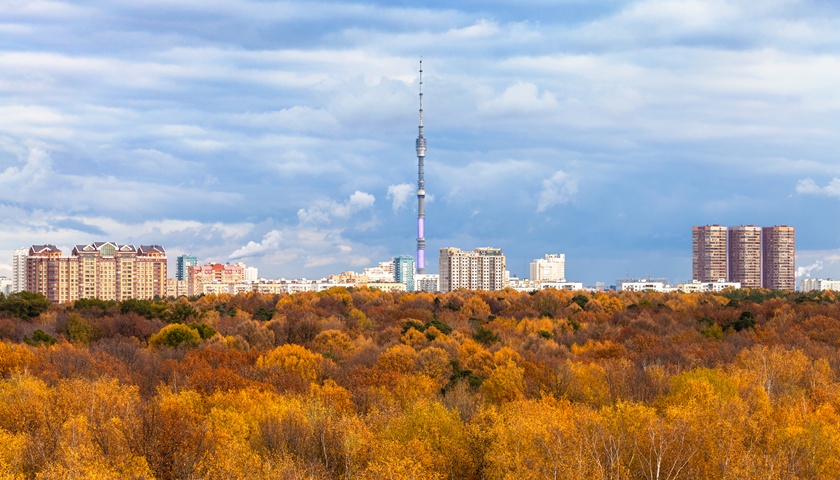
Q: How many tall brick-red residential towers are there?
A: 3